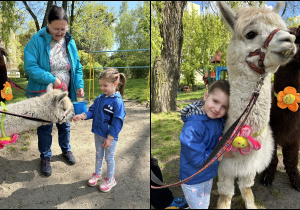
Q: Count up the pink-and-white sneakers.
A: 2